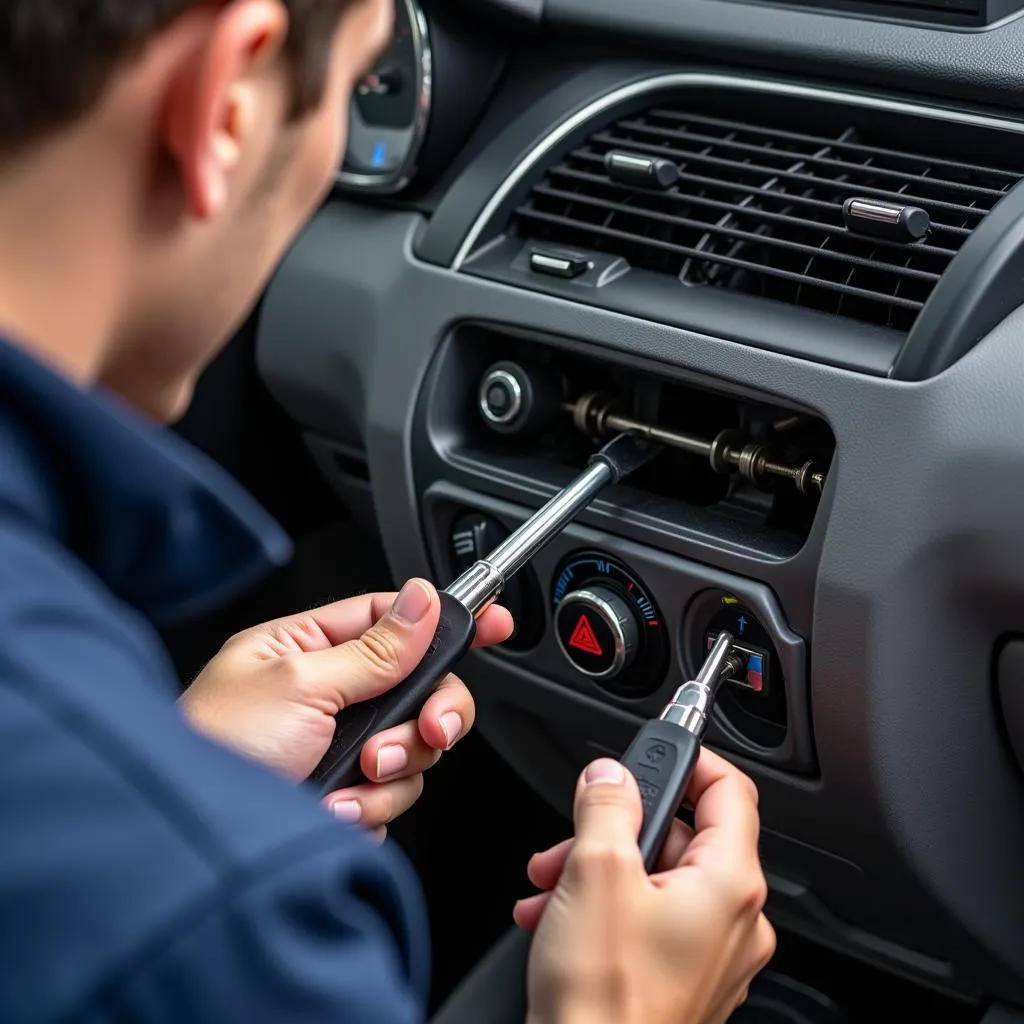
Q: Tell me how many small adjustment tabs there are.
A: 3